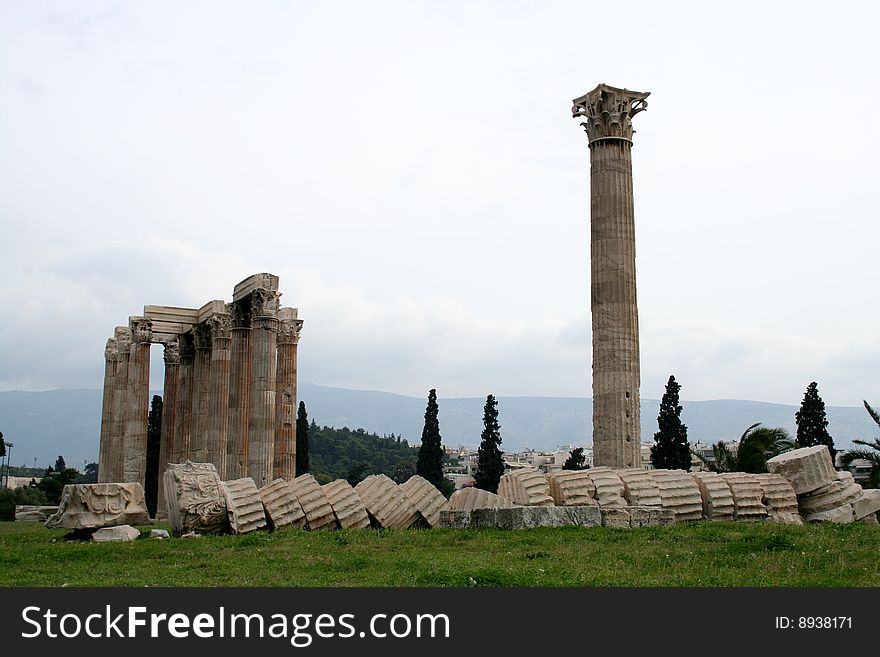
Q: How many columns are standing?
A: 11